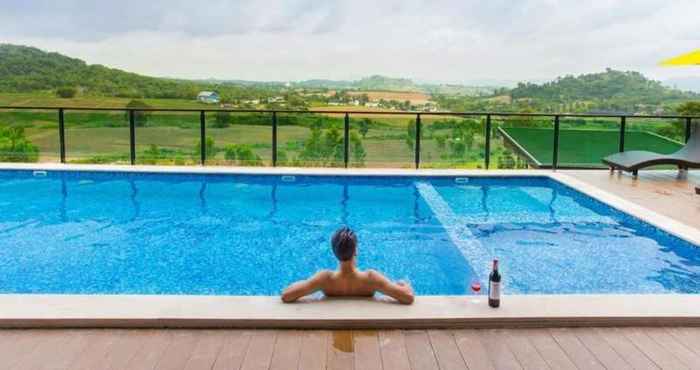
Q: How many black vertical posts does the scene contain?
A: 10